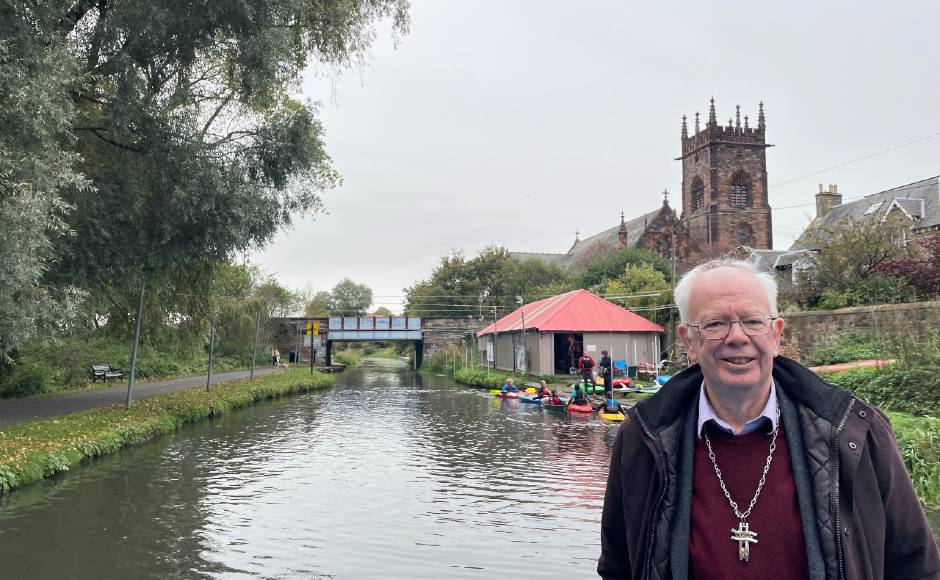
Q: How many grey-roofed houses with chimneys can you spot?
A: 1